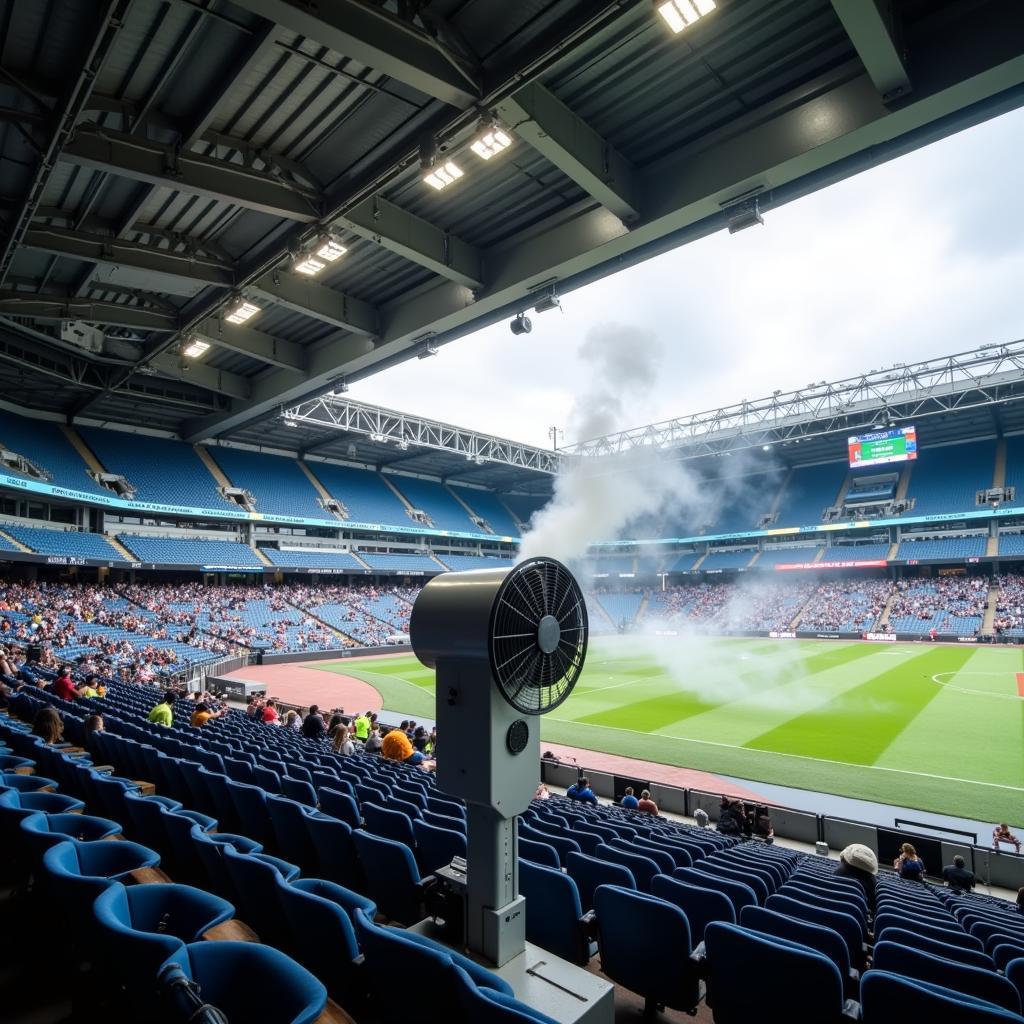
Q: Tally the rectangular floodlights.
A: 7